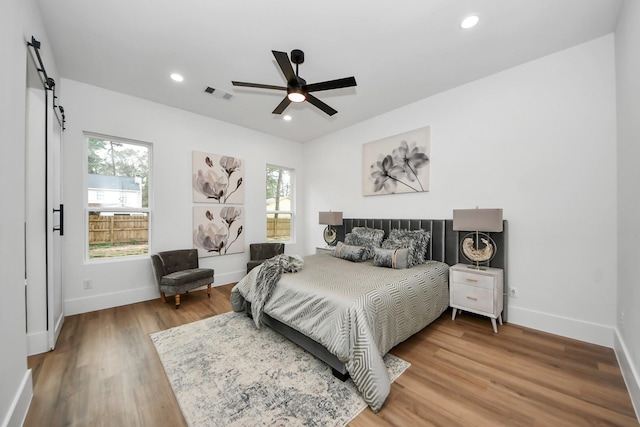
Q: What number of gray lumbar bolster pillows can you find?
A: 2